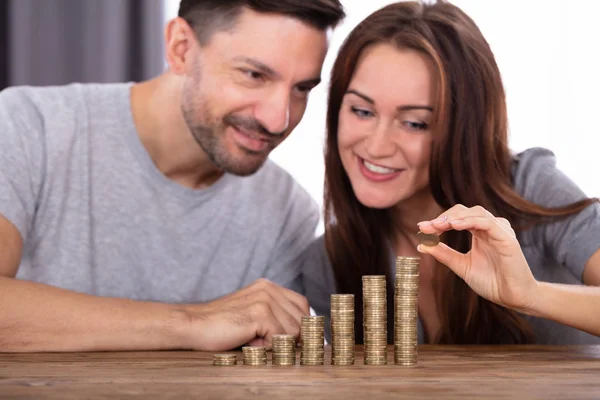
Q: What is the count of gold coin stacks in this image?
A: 7